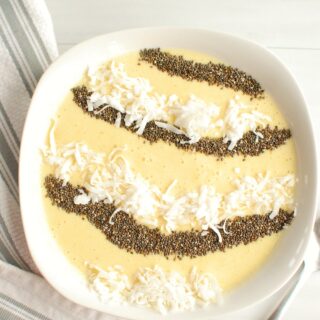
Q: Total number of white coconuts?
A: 3